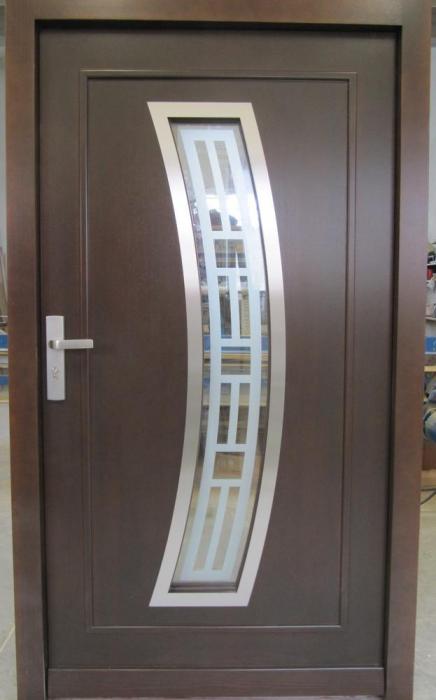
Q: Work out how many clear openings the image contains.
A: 11